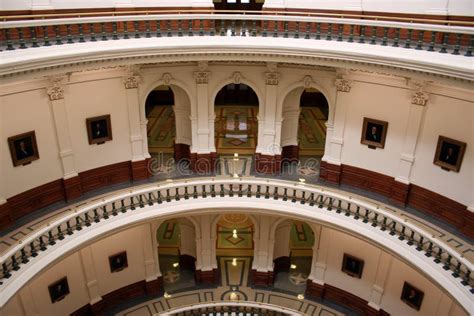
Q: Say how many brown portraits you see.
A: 8